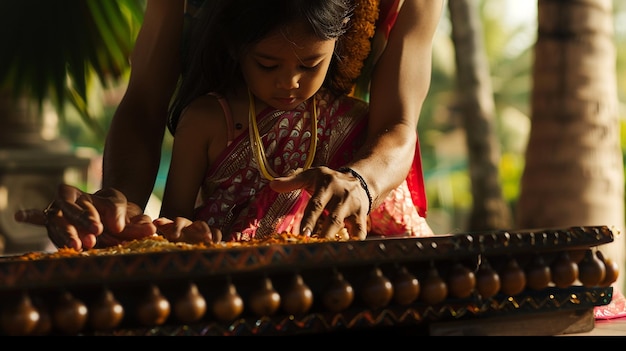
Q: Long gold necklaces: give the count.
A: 1